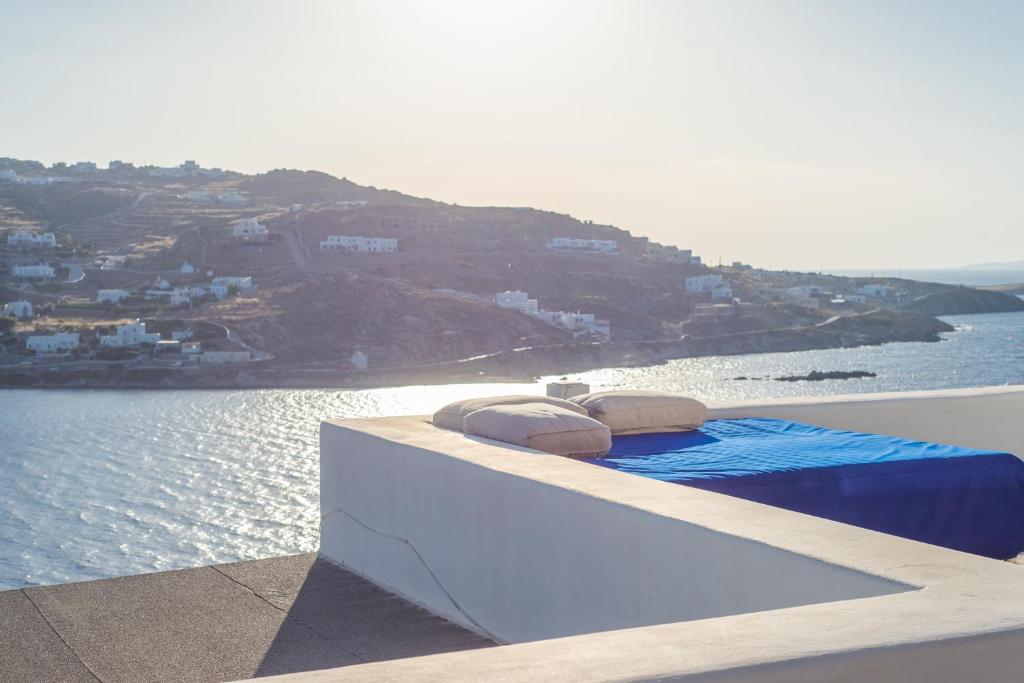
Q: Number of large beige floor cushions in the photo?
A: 3